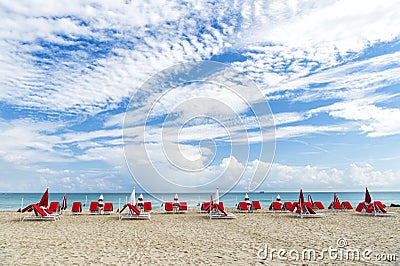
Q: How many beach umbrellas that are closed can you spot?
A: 14